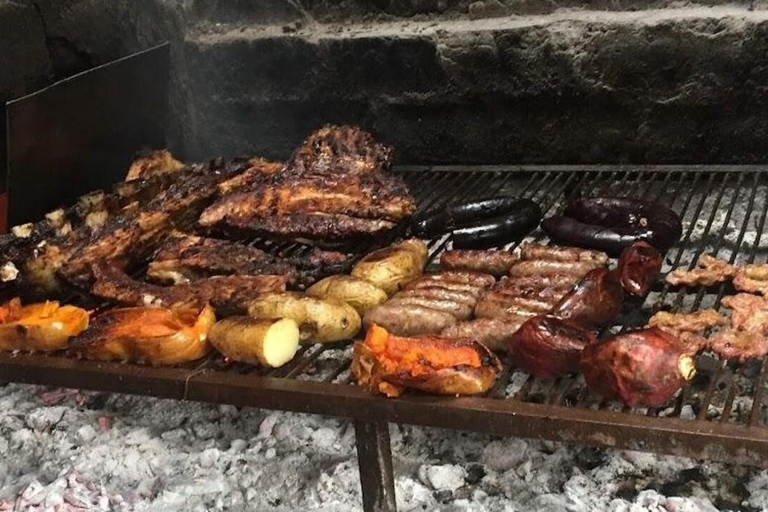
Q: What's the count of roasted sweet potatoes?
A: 3